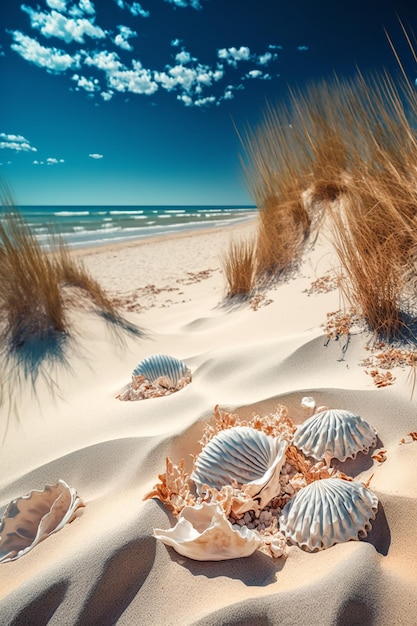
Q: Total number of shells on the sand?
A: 6